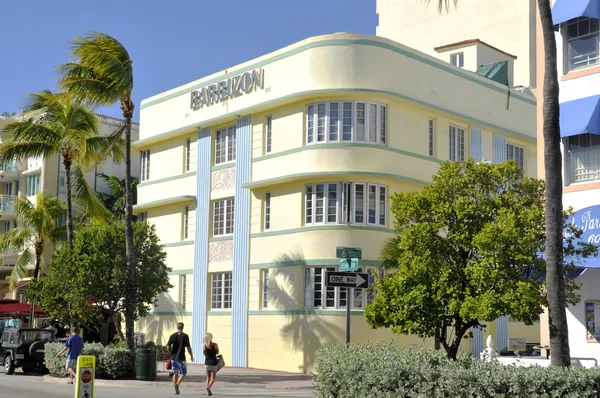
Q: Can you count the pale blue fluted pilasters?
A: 4